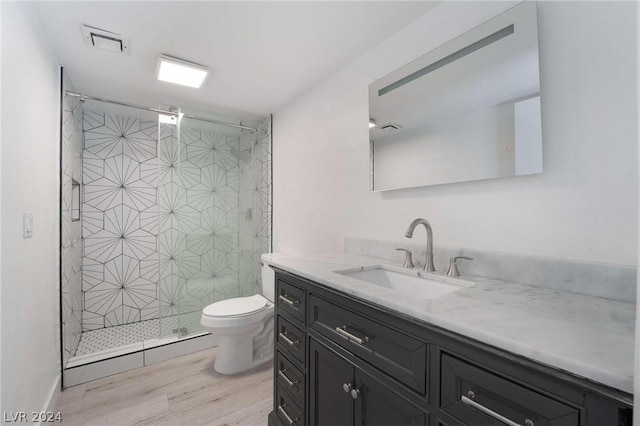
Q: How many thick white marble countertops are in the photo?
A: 1